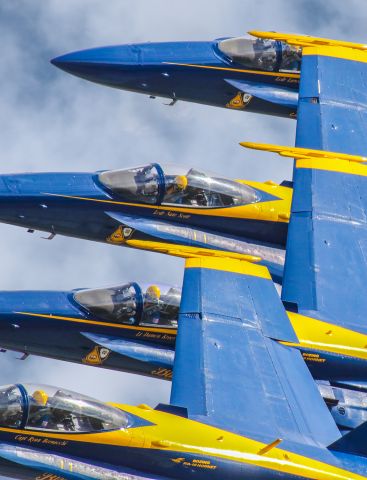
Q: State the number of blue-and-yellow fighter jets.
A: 4